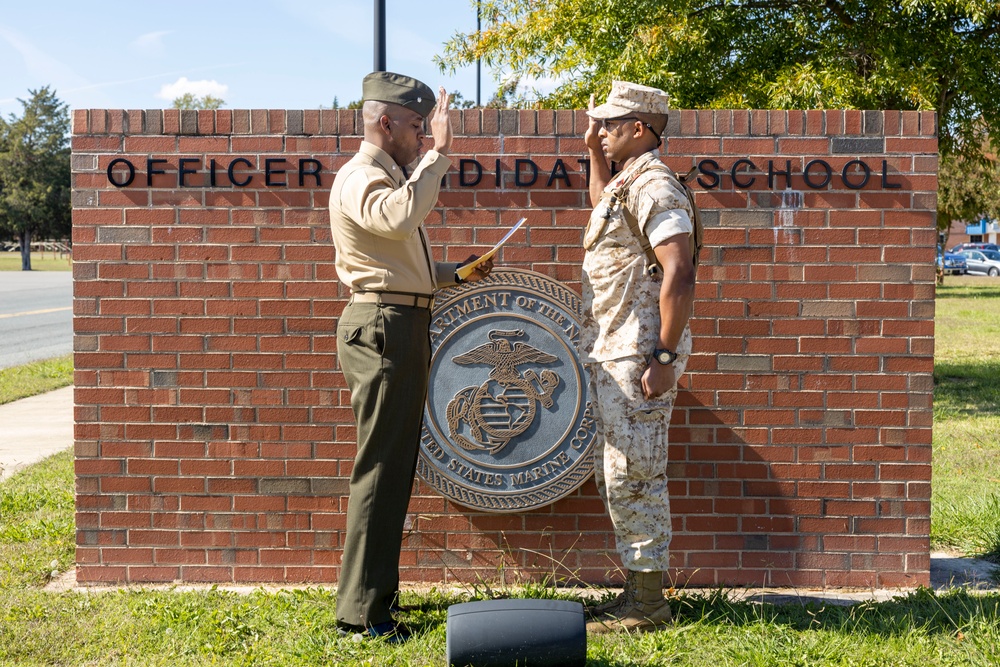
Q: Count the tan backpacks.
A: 1